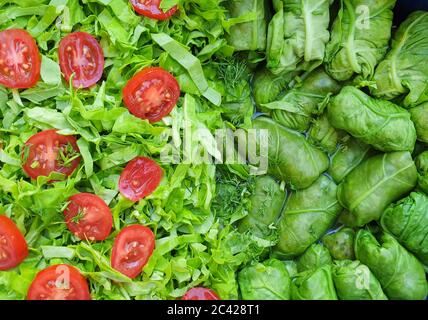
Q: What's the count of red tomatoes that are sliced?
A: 11